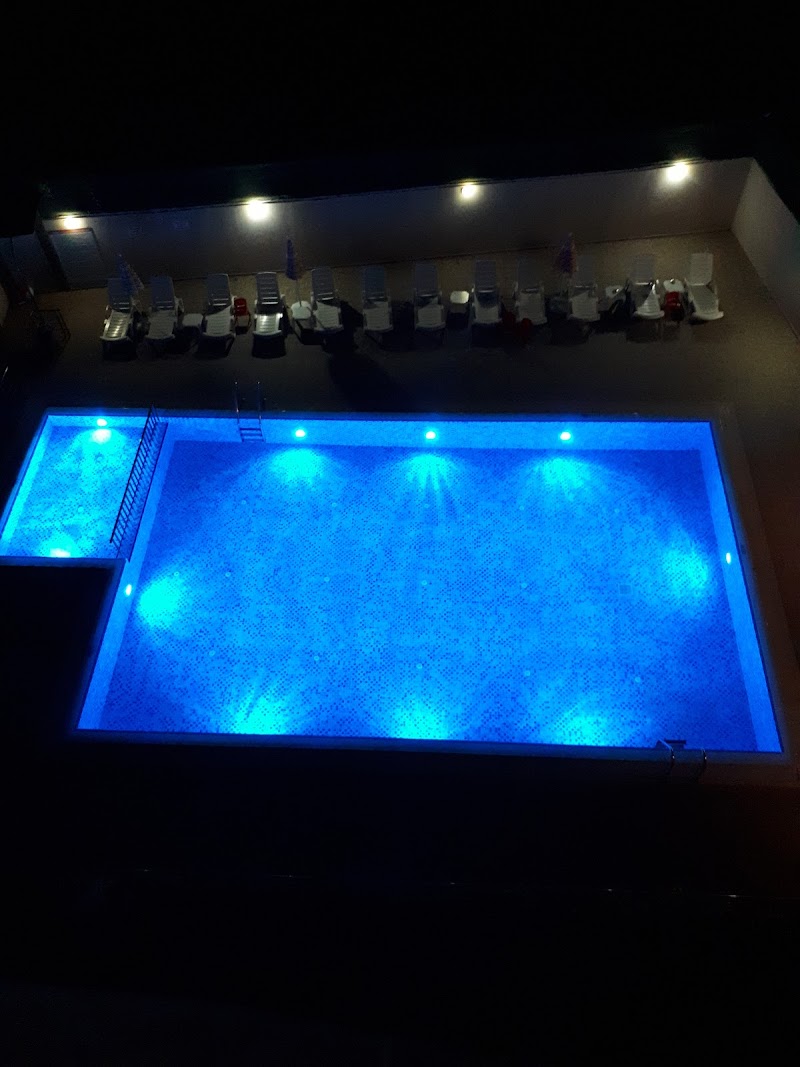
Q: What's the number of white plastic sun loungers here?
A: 12